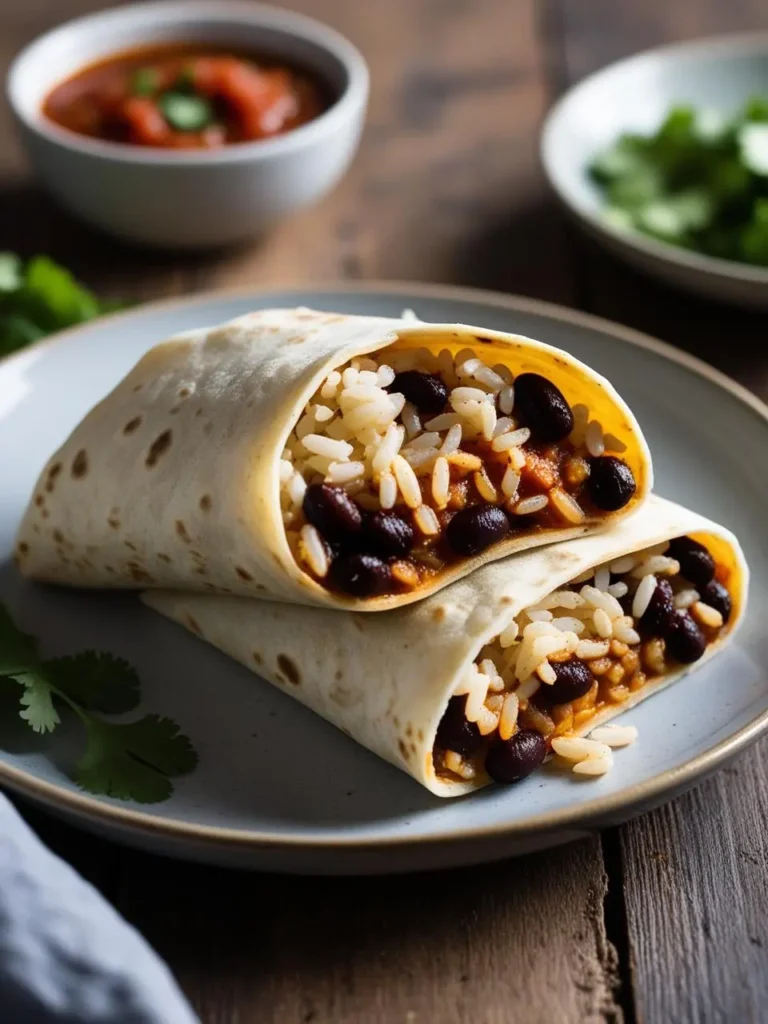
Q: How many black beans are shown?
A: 14